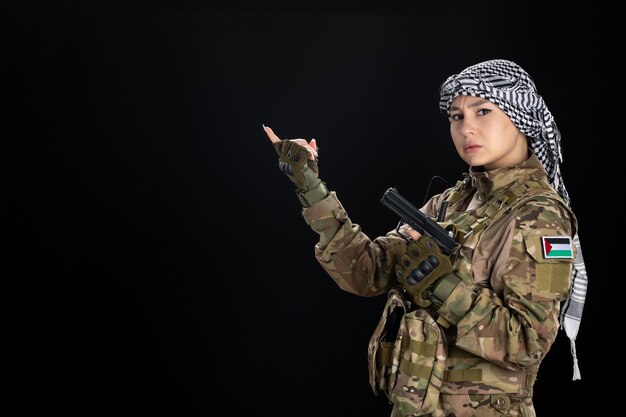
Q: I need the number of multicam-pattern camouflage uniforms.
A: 1